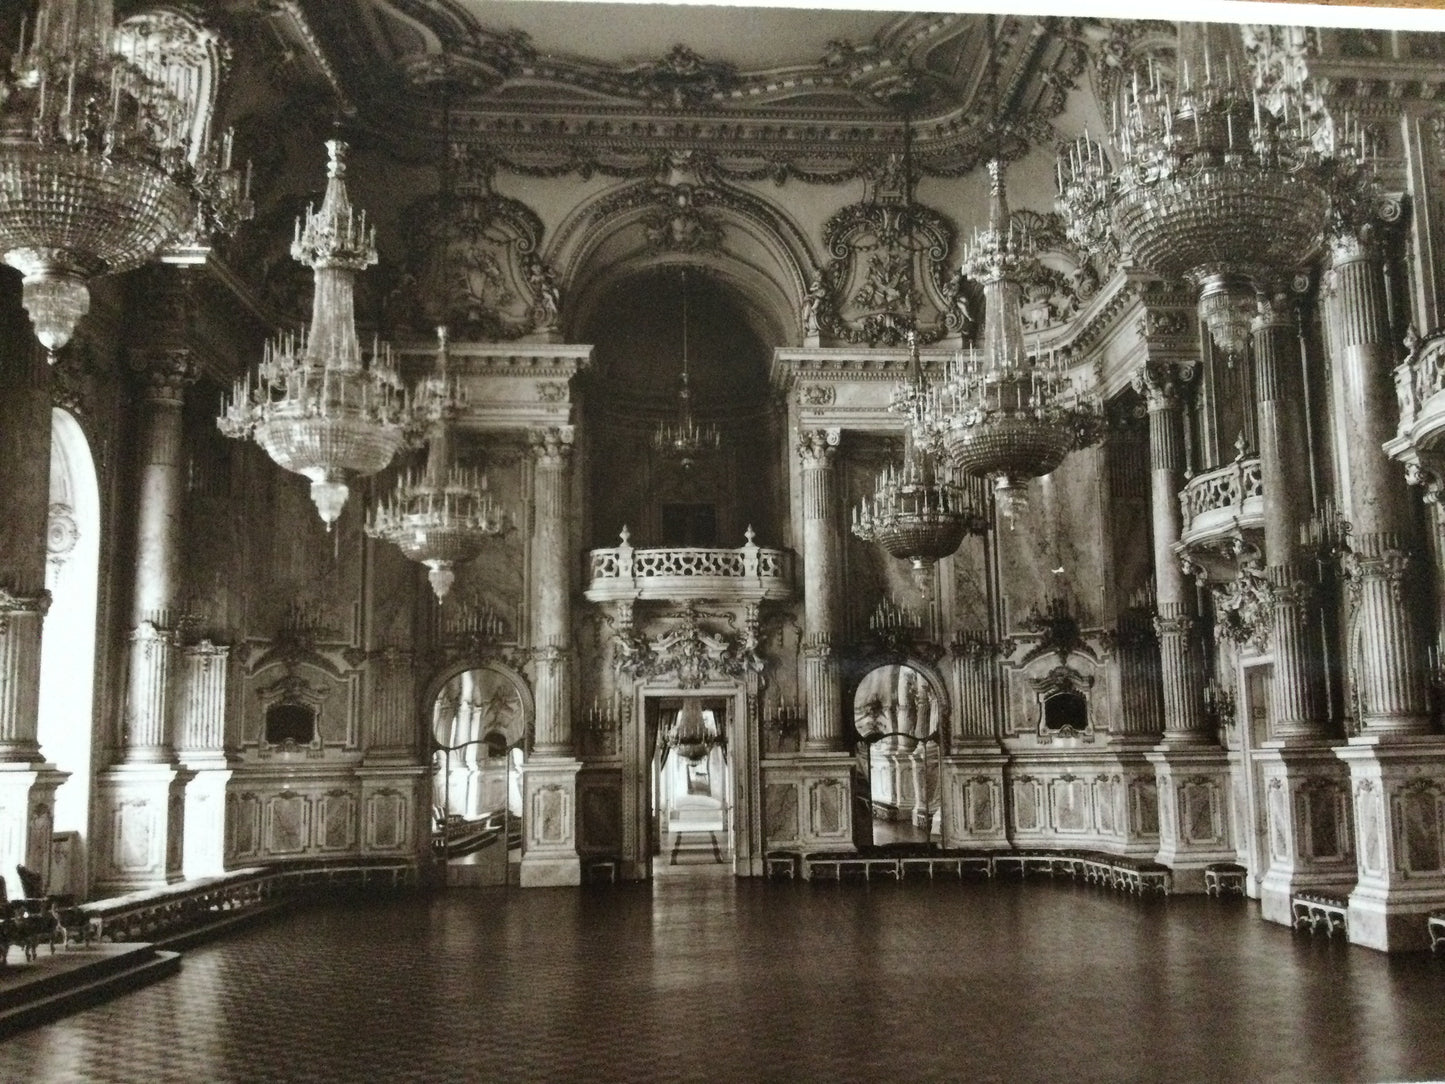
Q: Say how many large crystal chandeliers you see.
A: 6